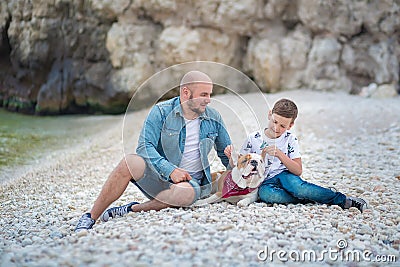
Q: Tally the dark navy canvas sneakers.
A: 2